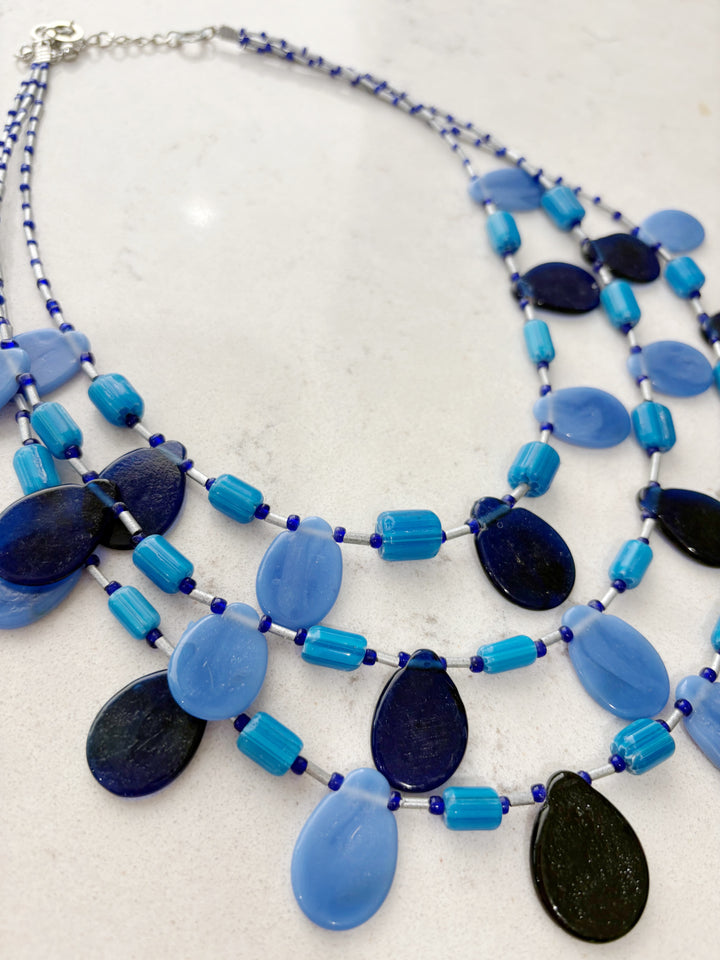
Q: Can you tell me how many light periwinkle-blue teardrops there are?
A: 12